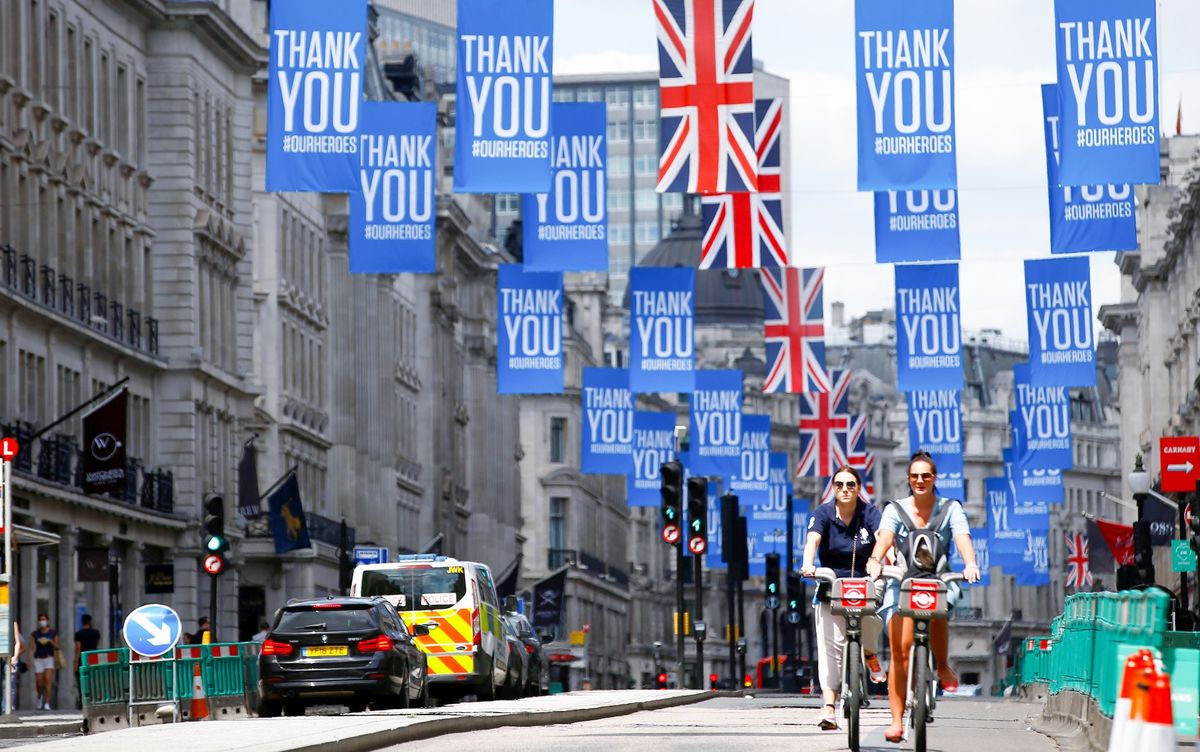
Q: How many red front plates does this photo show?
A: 2